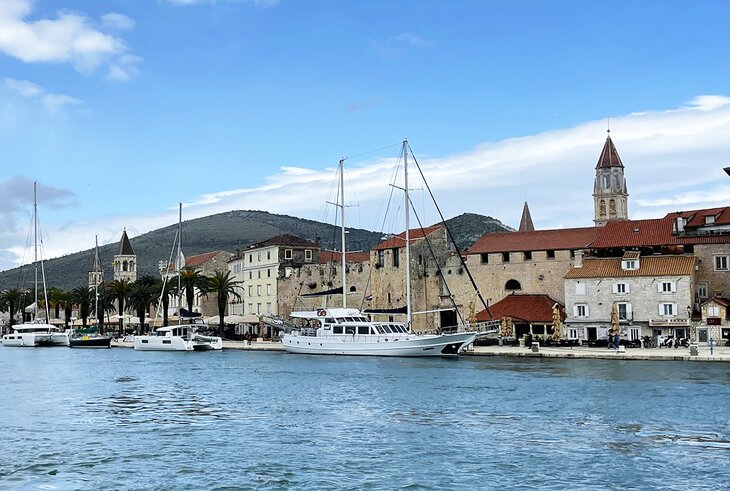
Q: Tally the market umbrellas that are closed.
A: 5